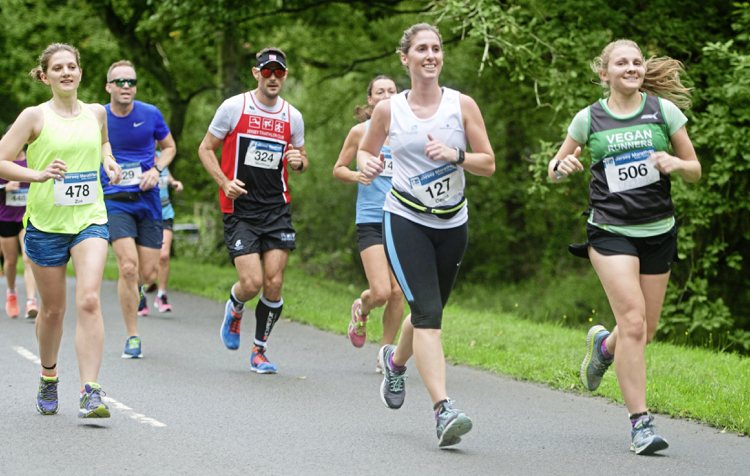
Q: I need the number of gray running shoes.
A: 4